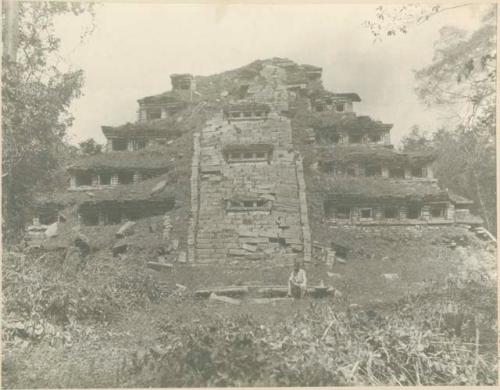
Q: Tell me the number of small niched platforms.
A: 3